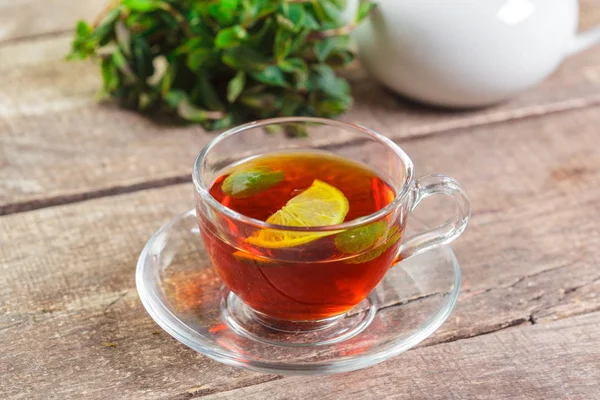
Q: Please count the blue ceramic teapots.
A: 0